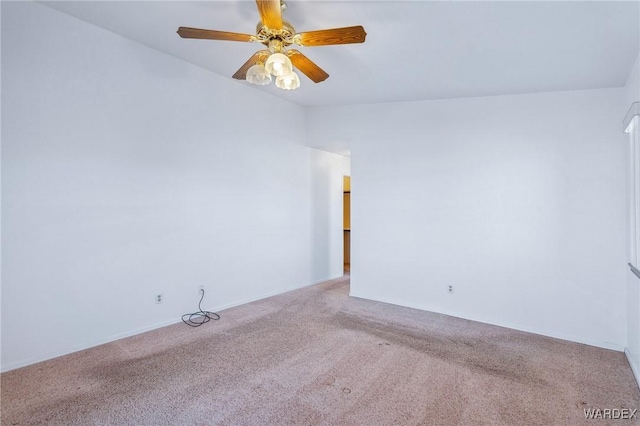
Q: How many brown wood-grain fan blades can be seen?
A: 5